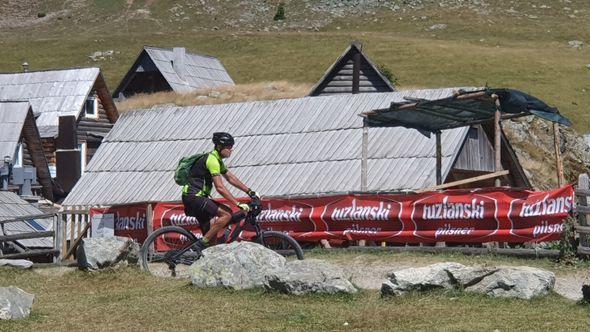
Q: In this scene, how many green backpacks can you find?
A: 1